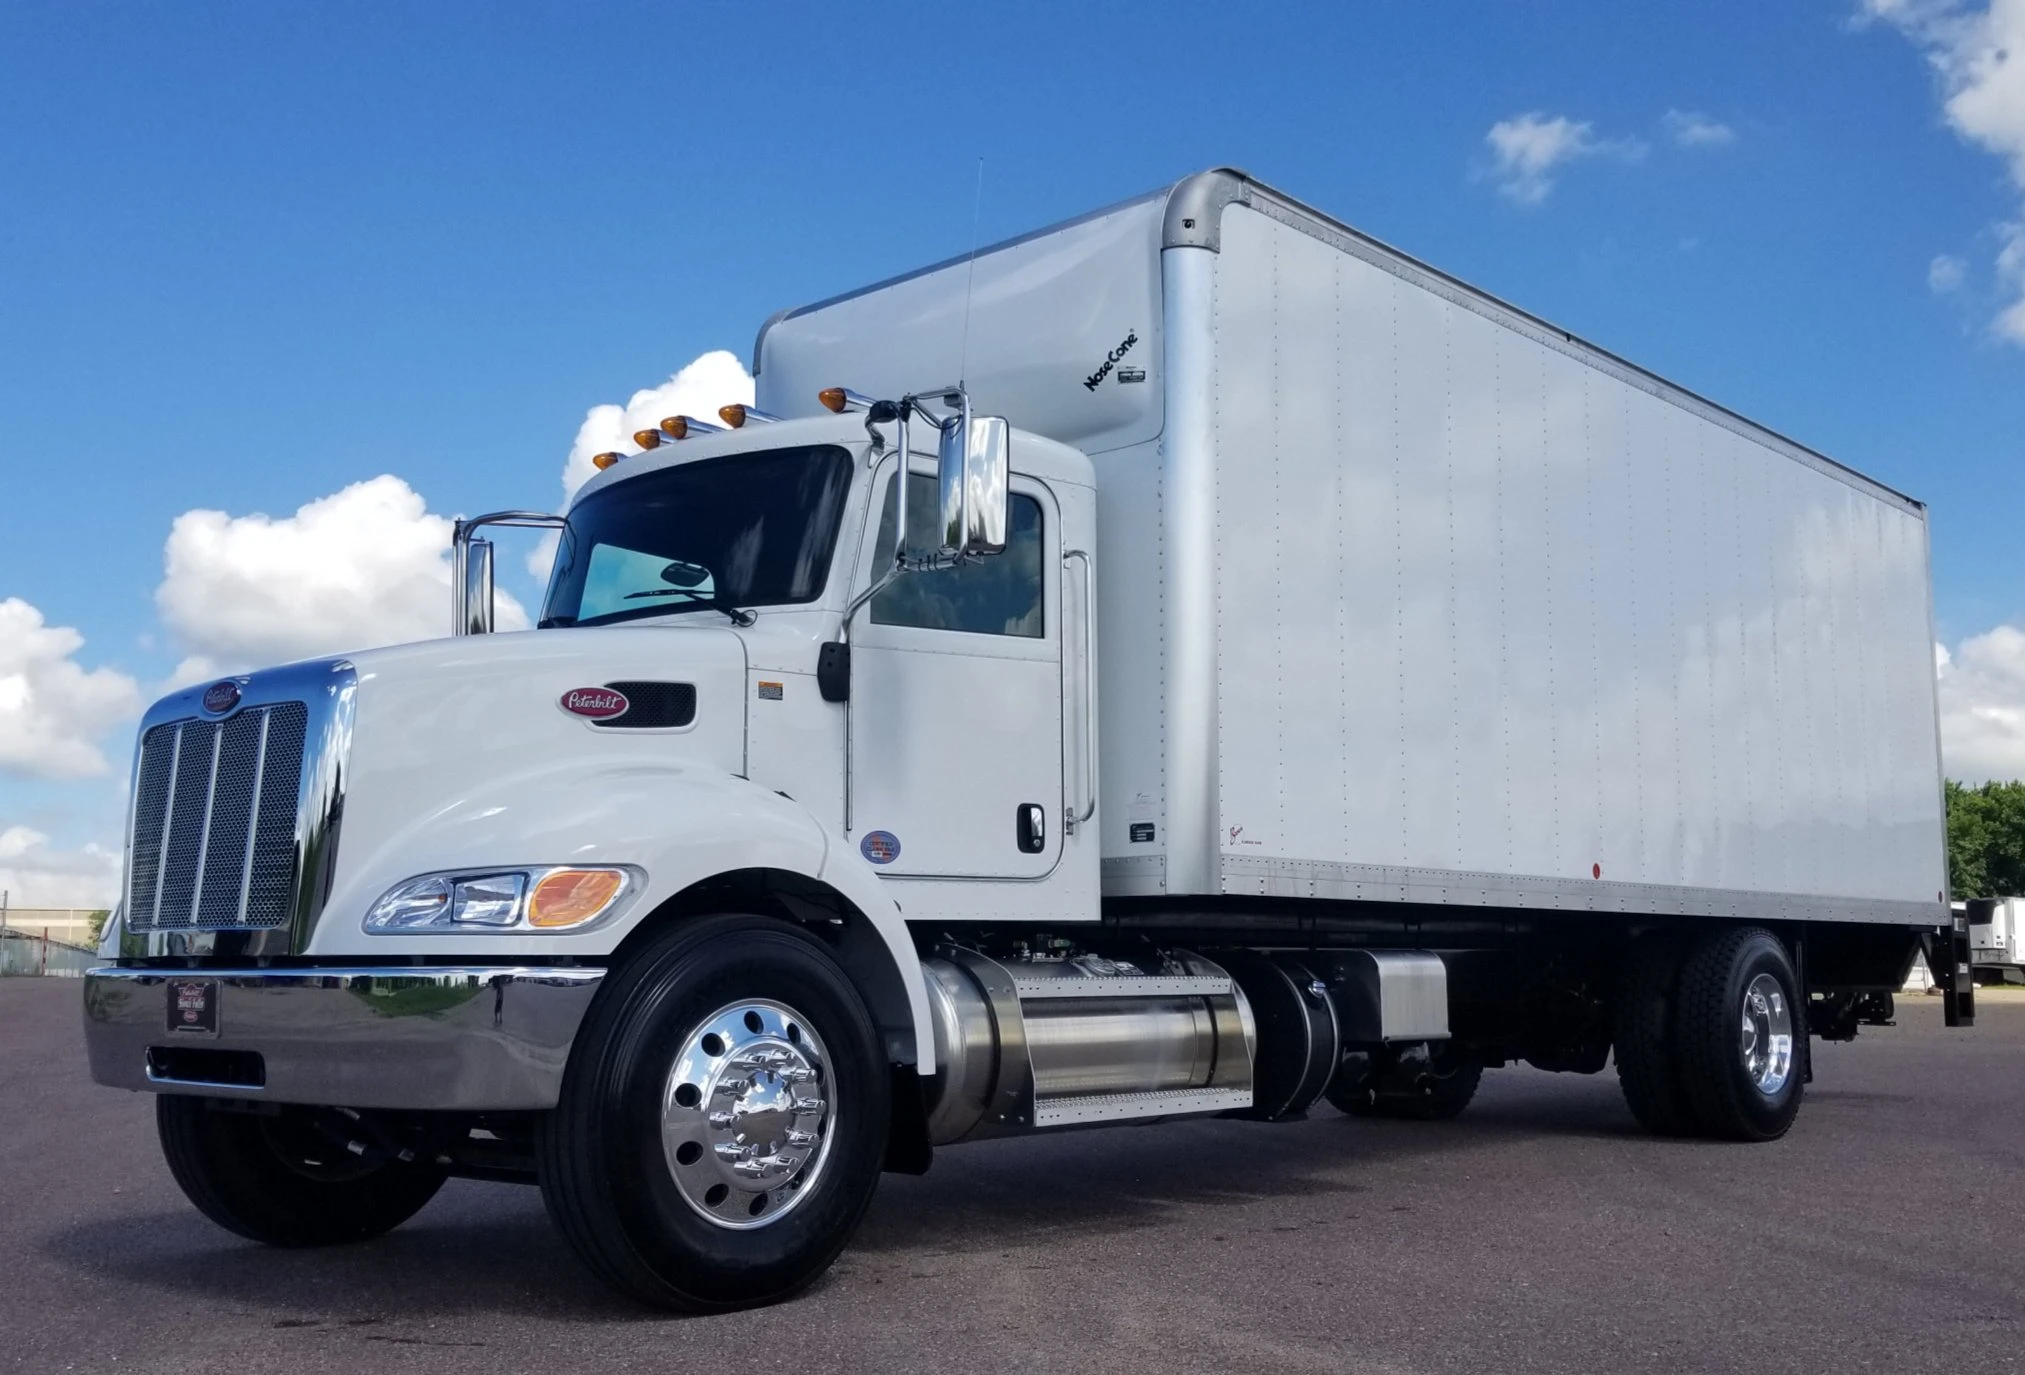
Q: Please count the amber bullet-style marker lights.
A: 5